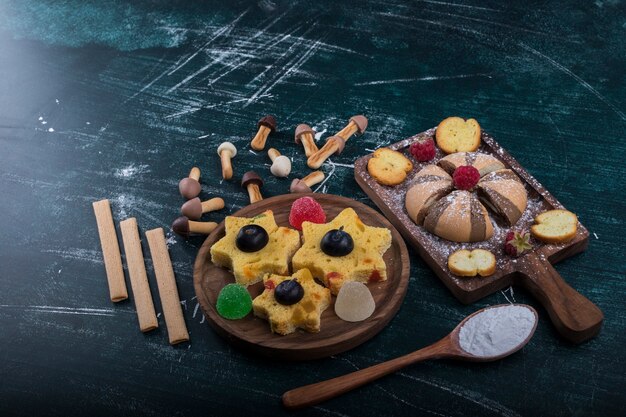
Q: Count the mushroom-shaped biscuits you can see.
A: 11